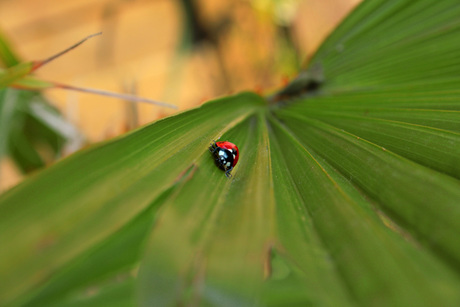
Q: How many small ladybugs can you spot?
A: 1